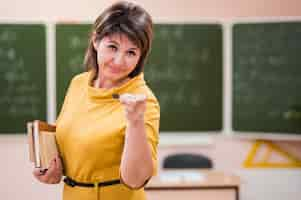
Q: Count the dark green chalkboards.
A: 3